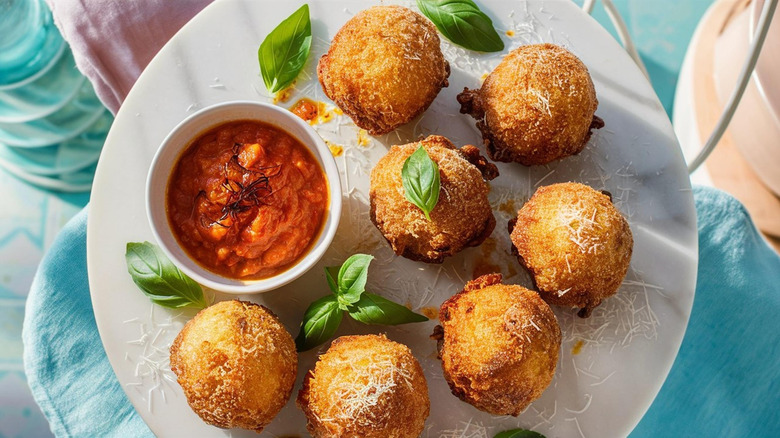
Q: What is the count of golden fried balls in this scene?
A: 7